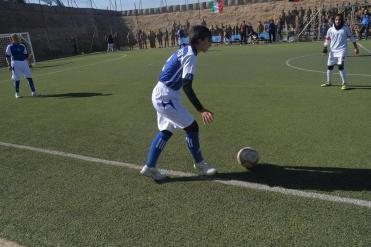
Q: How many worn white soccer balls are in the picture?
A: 1